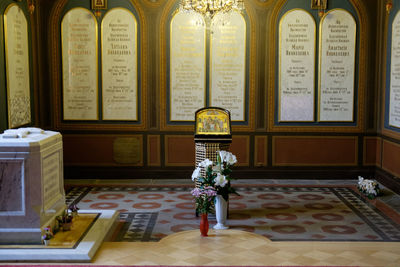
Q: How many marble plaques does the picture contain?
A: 8